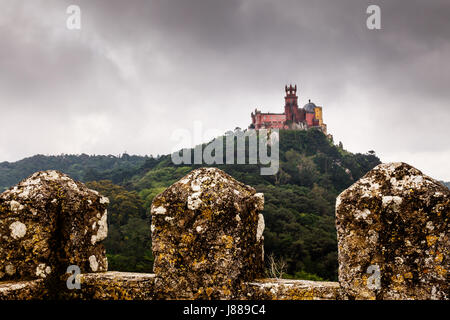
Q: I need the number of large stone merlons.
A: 3